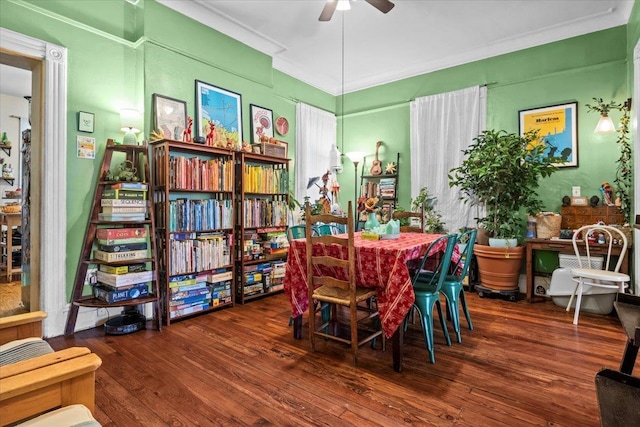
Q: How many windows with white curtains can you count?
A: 2